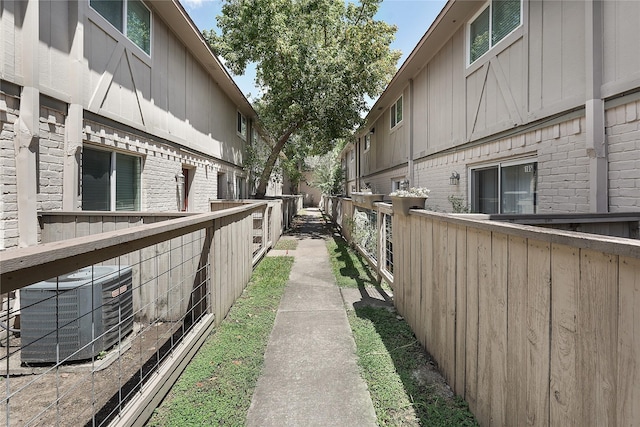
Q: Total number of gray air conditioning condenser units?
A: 1